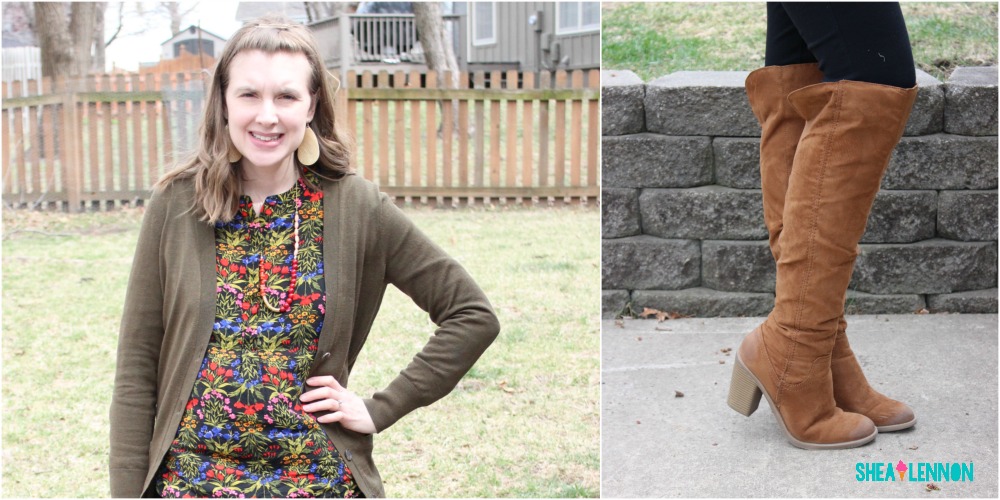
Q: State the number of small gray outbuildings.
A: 1